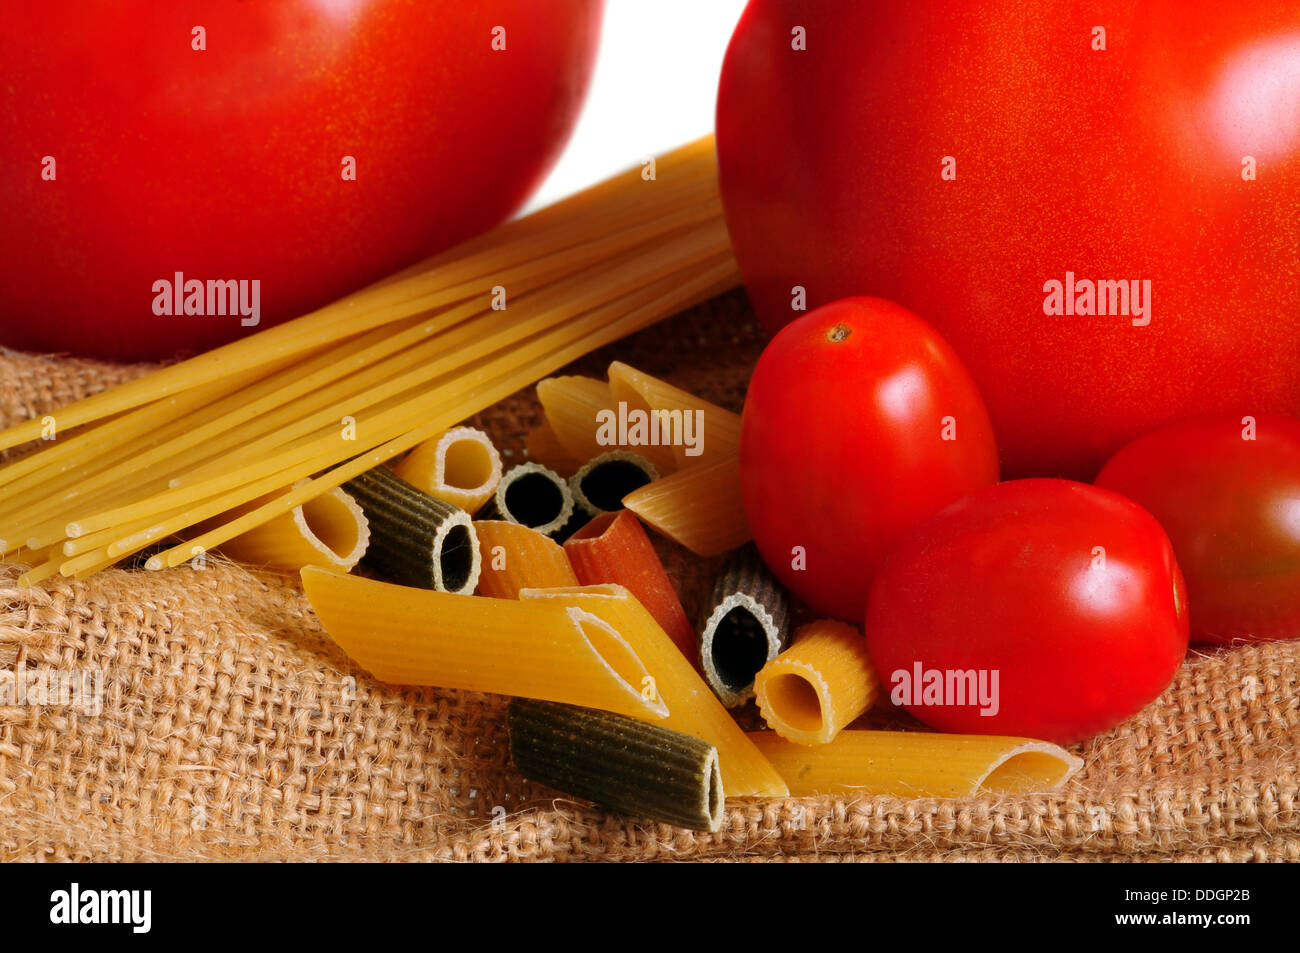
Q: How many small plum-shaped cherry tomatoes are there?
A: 3